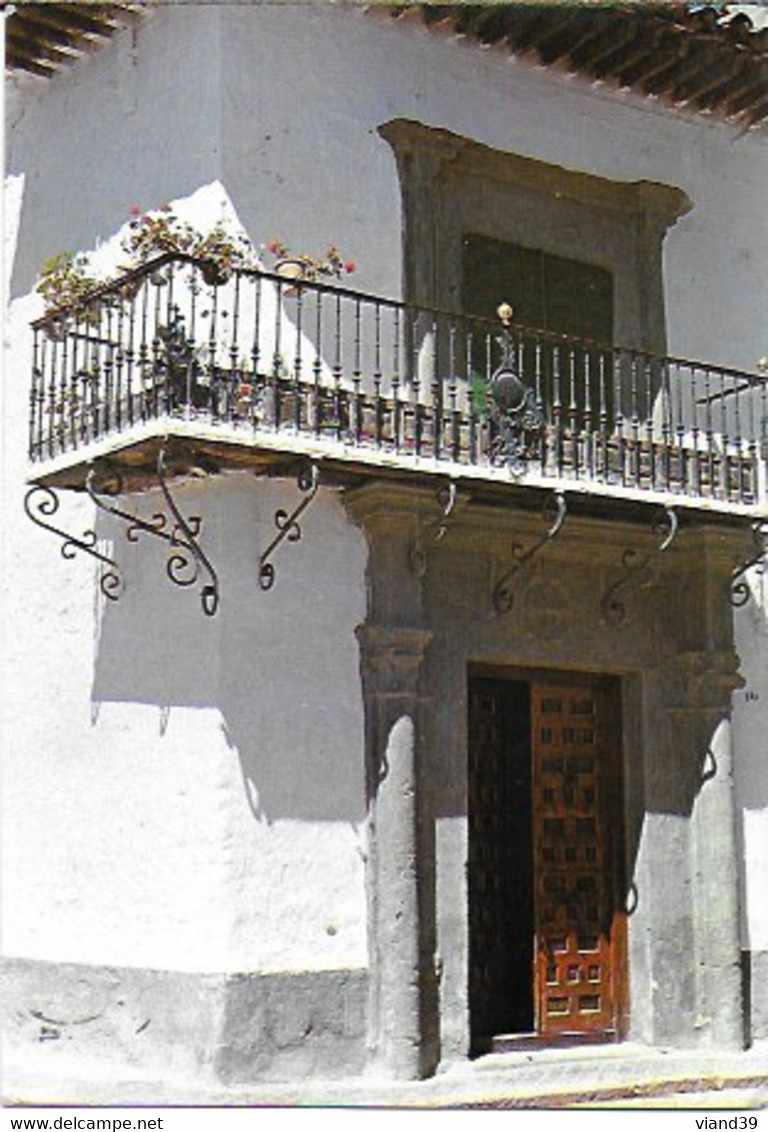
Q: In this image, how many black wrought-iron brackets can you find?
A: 8